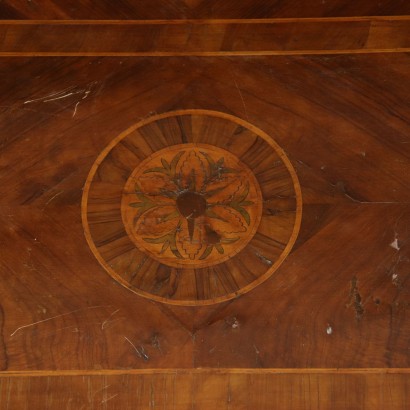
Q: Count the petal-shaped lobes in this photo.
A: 6